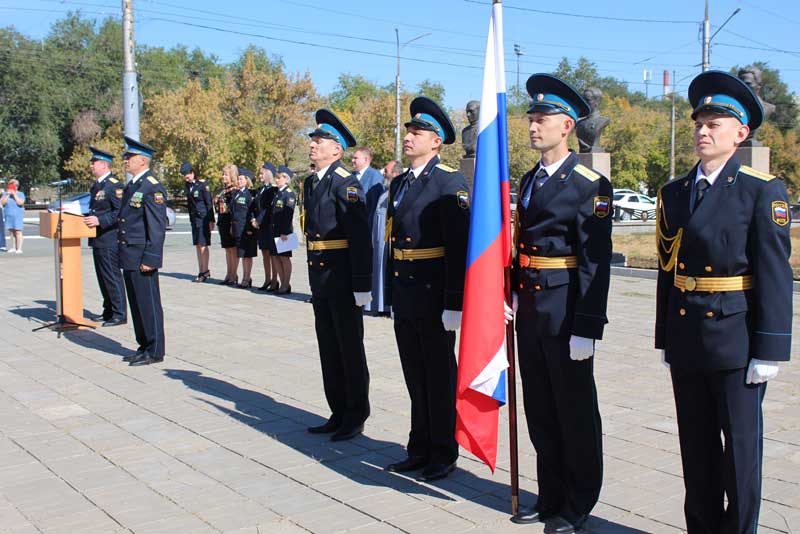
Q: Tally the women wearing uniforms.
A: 4